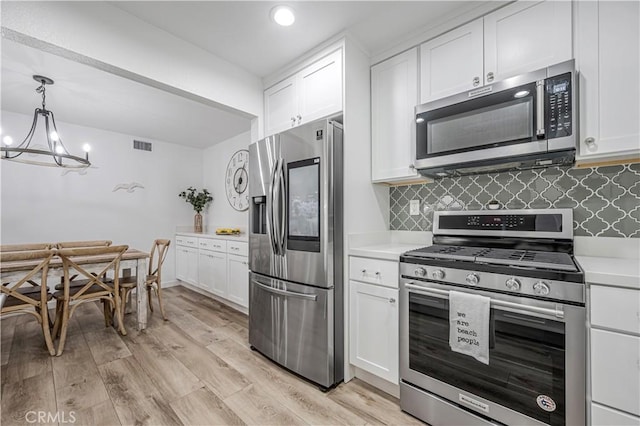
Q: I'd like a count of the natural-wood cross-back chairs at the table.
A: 5